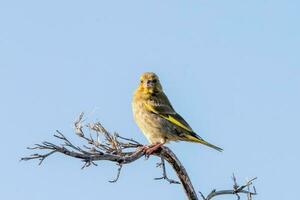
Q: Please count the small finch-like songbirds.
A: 1